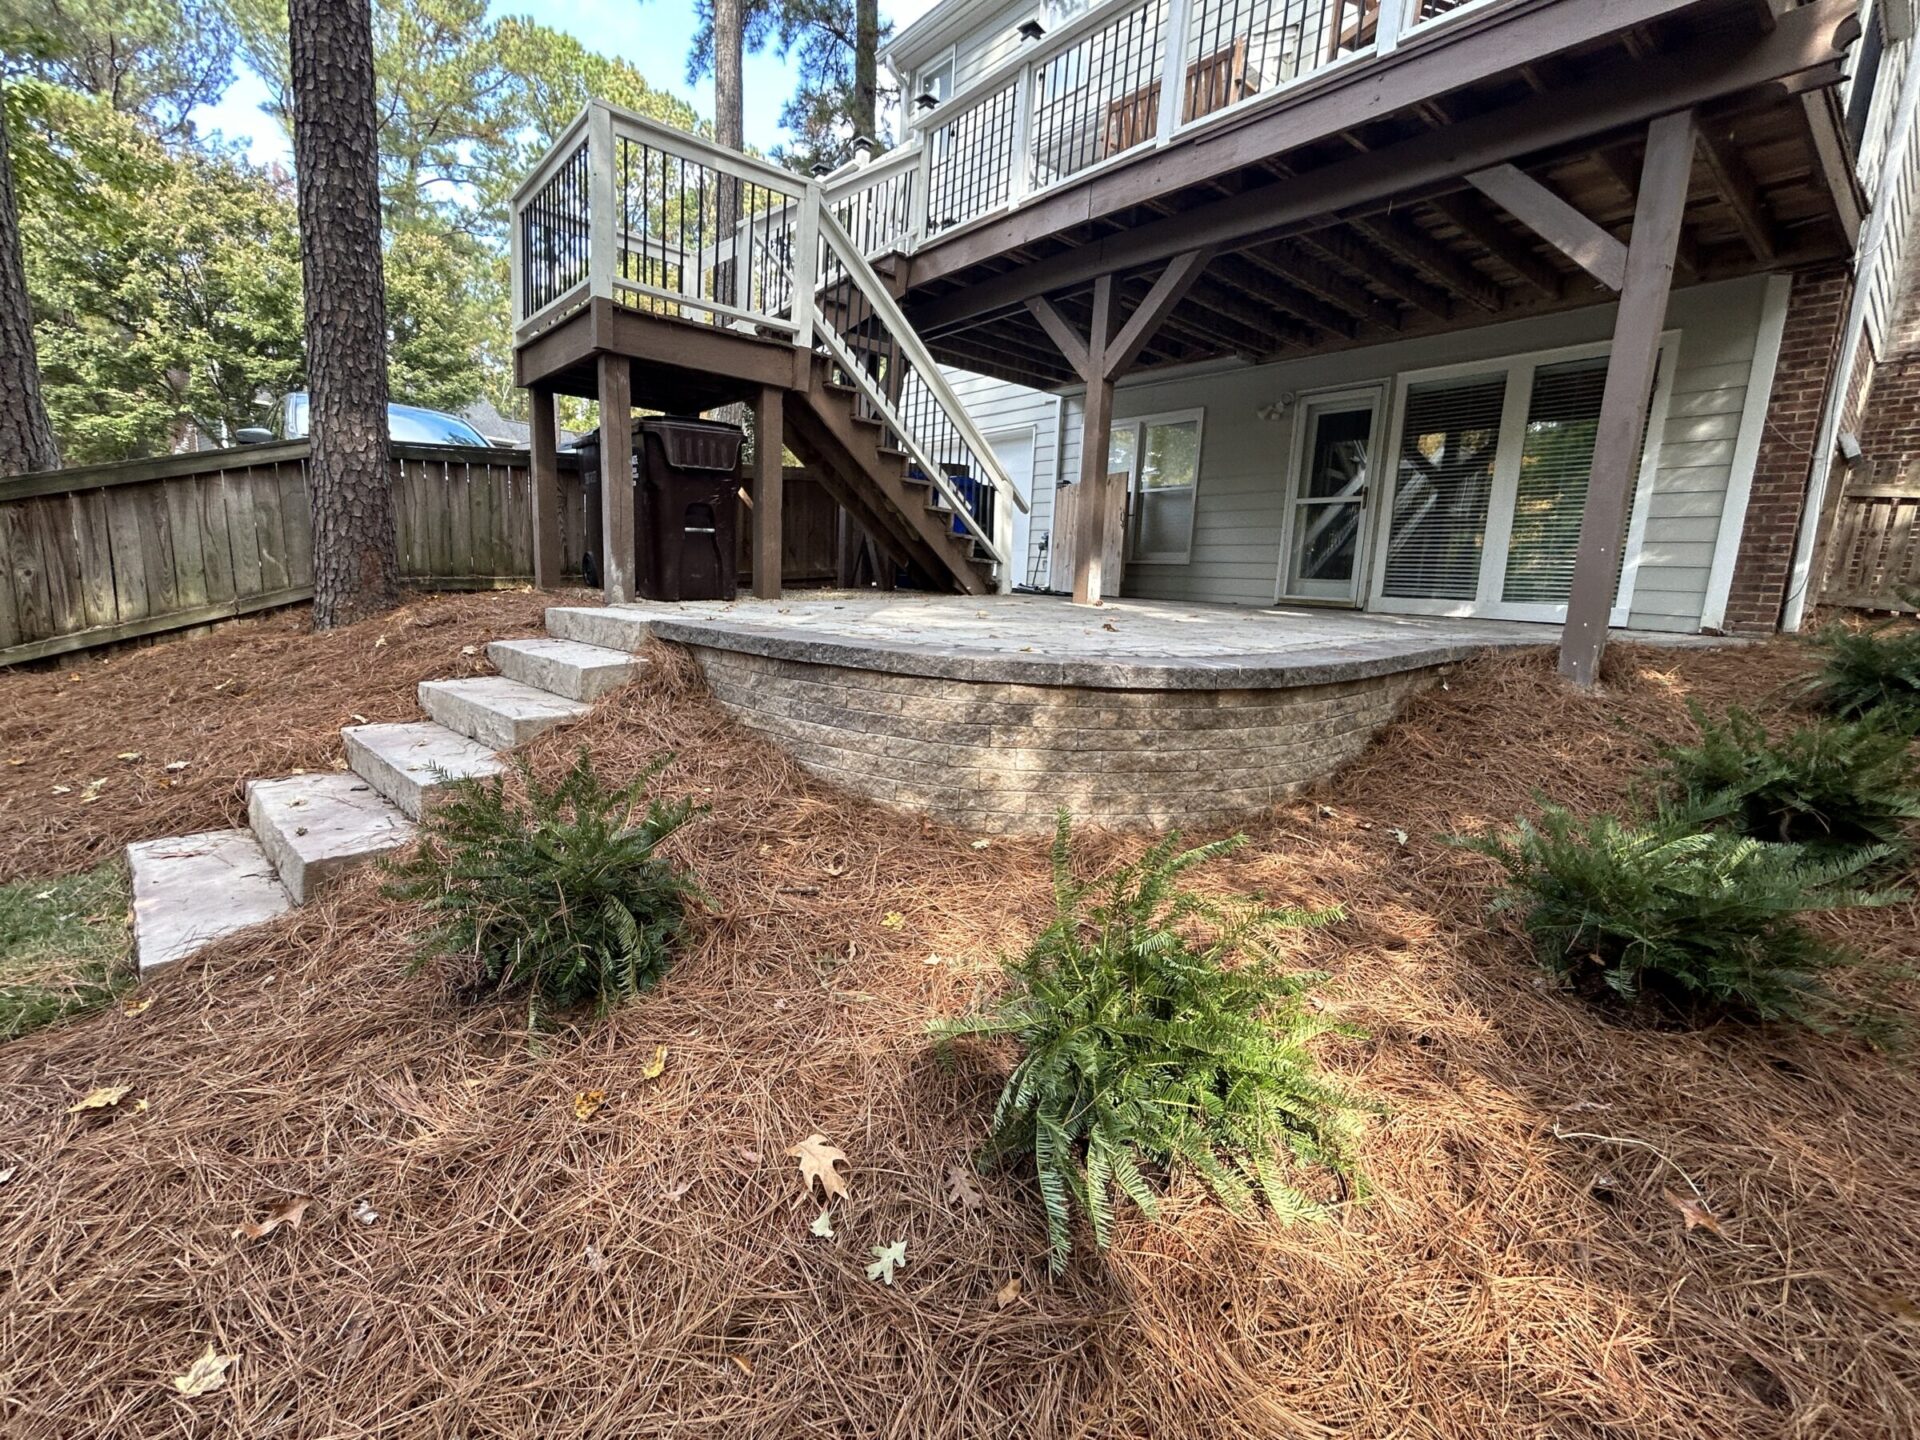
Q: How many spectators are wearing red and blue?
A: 0